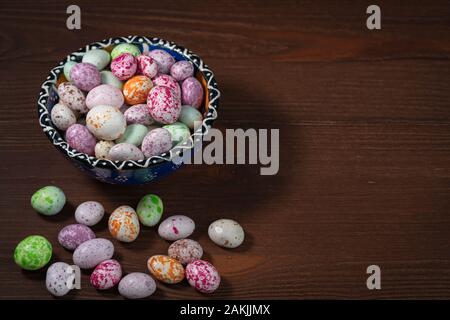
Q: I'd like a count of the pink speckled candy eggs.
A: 6